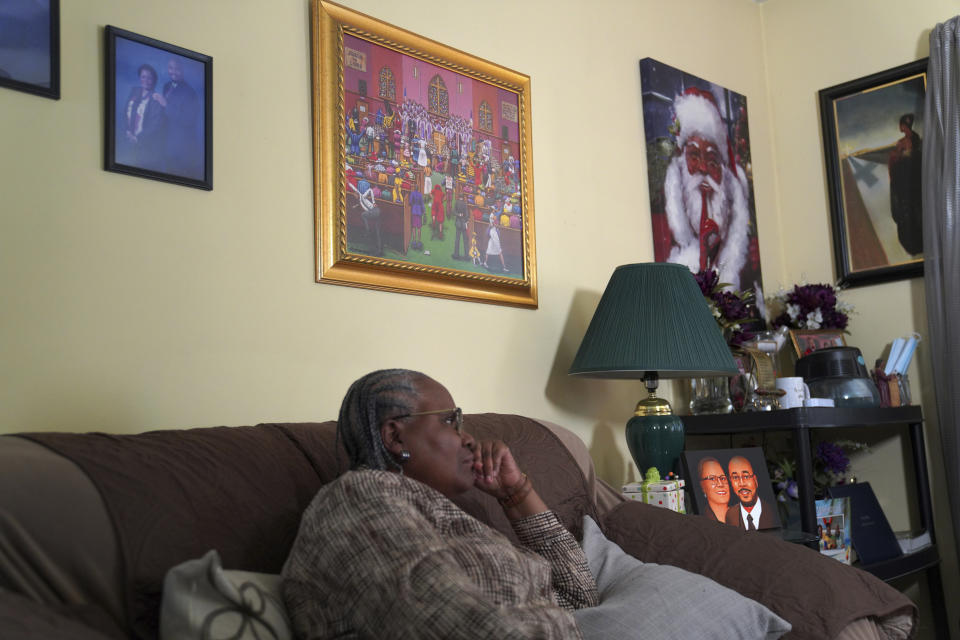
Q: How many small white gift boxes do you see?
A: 1